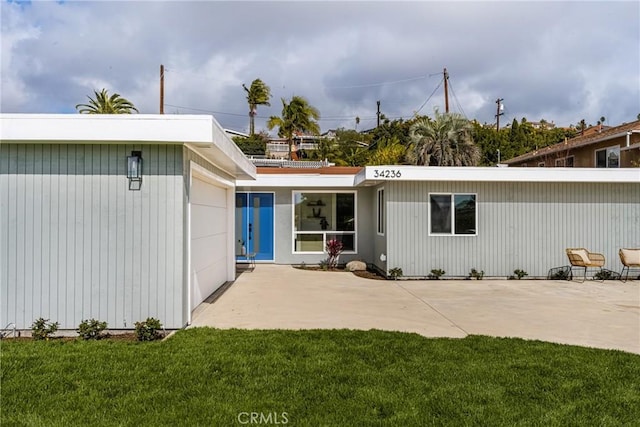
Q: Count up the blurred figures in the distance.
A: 0